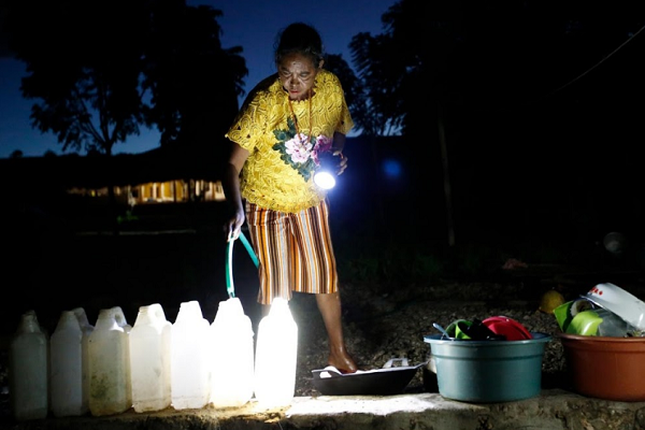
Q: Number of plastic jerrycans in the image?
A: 7